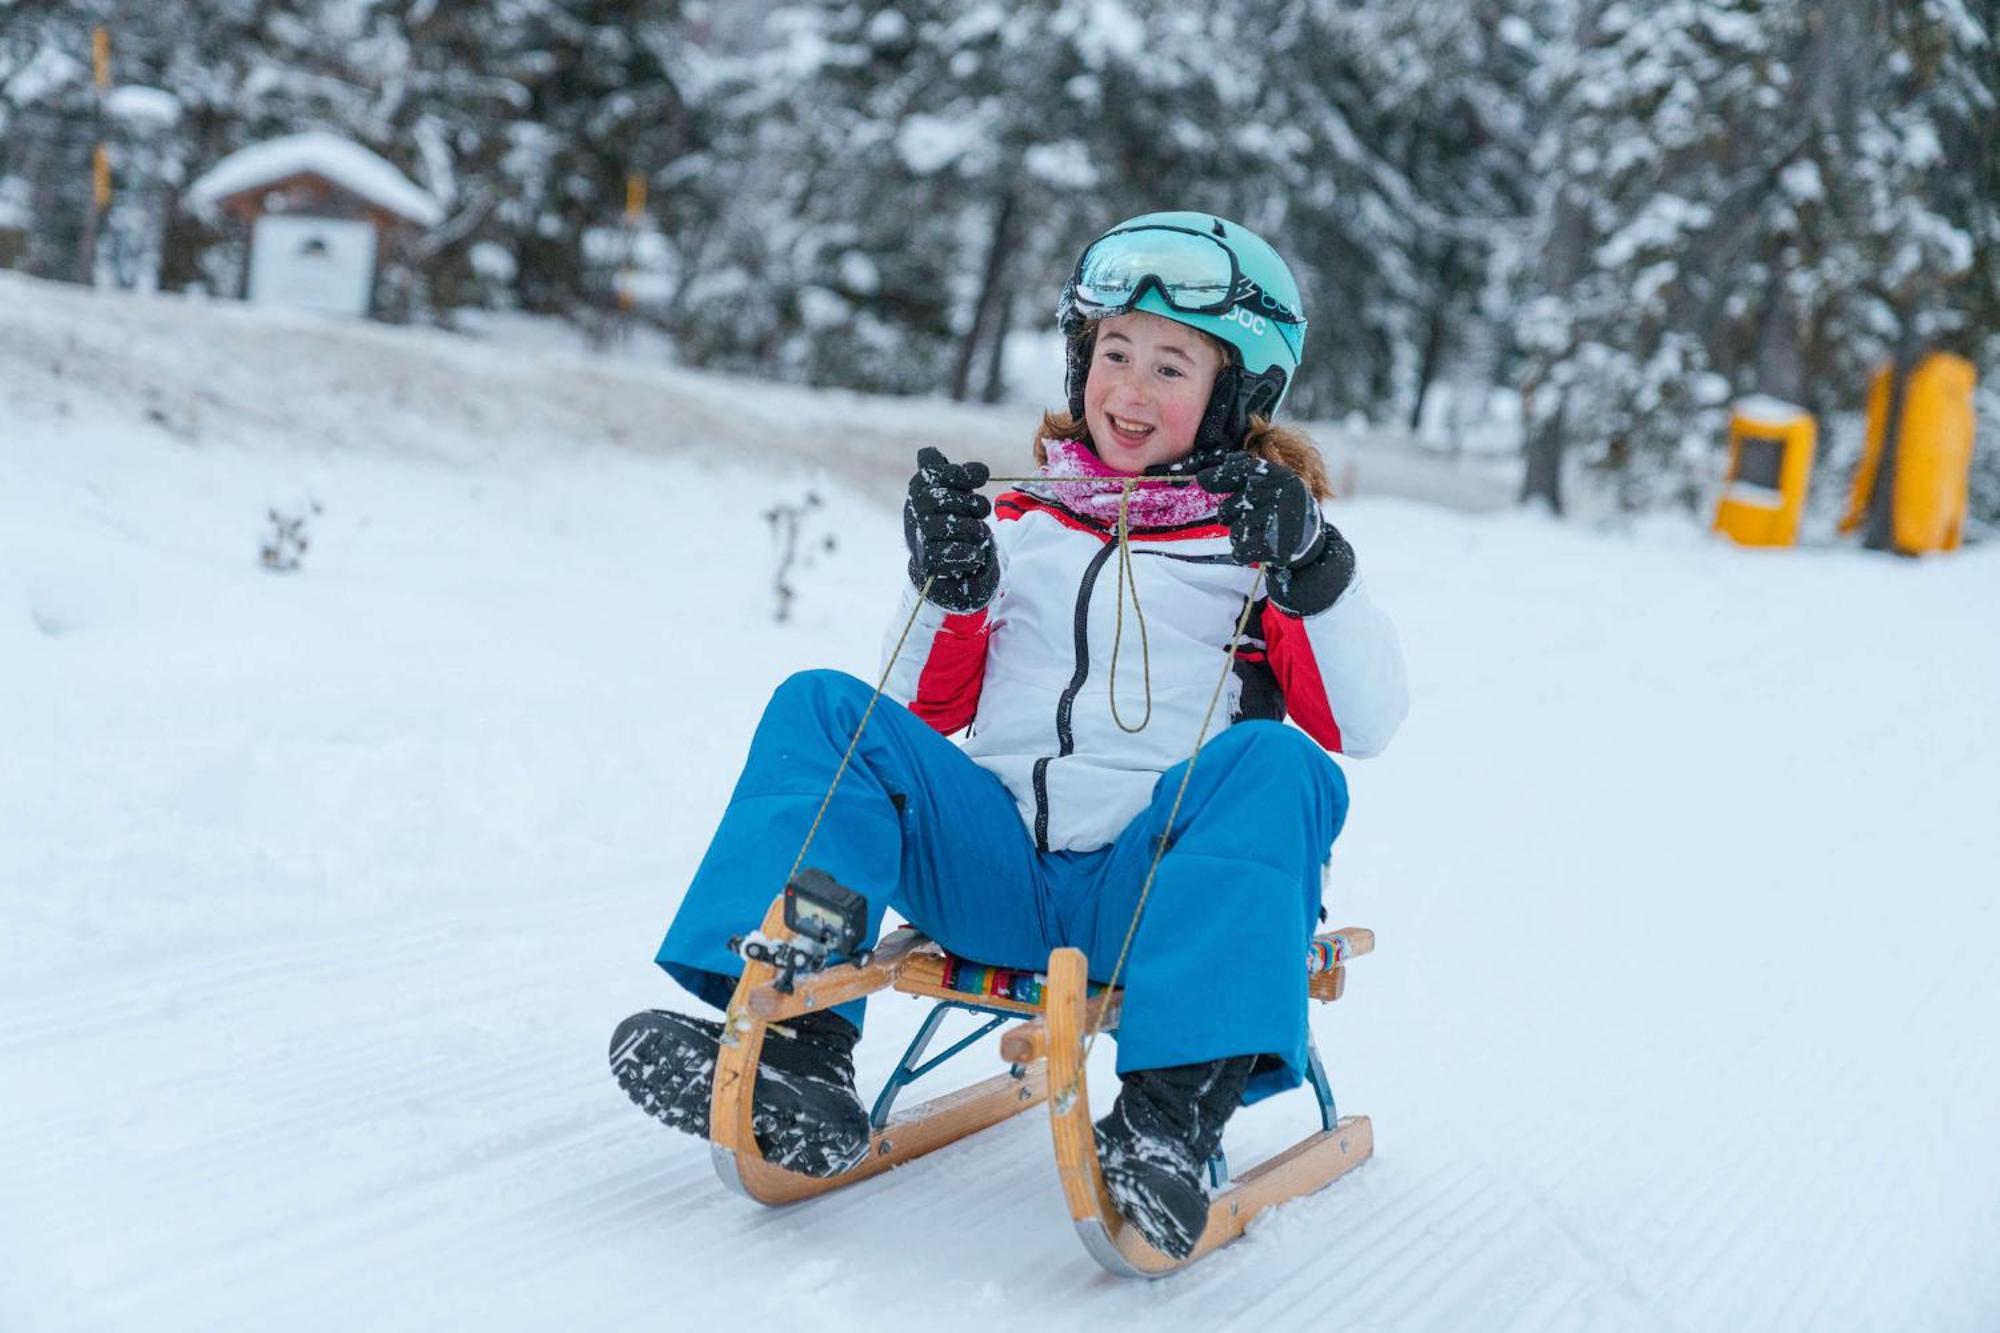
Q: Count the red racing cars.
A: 0